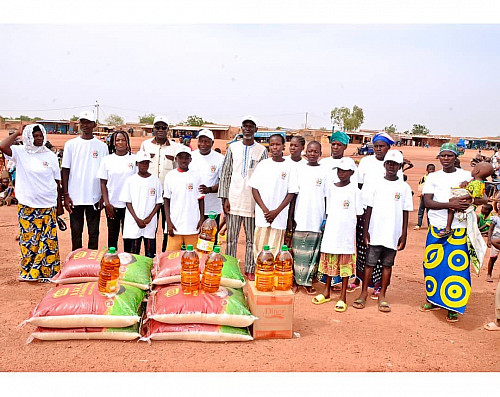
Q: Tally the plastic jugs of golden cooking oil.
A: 6